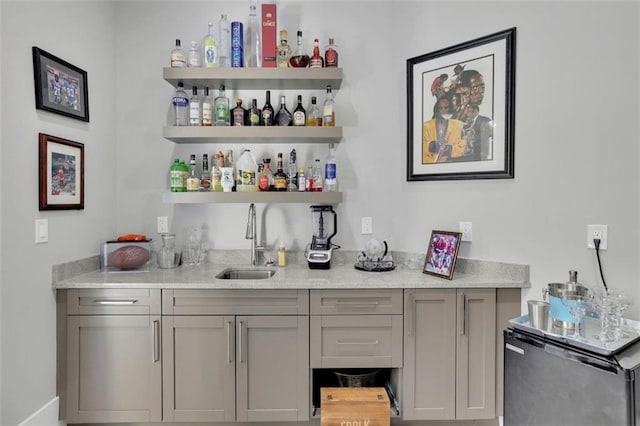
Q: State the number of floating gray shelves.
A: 3